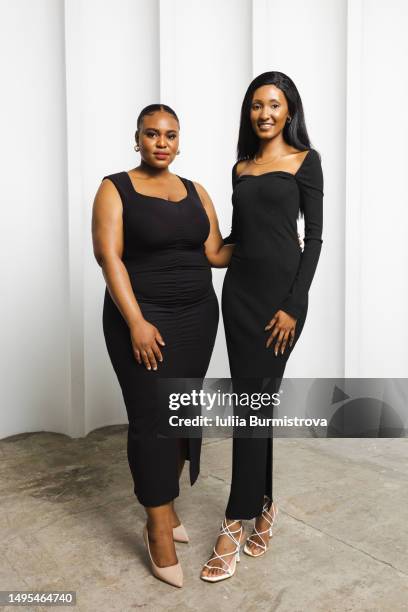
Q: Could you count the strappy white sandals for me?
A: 2